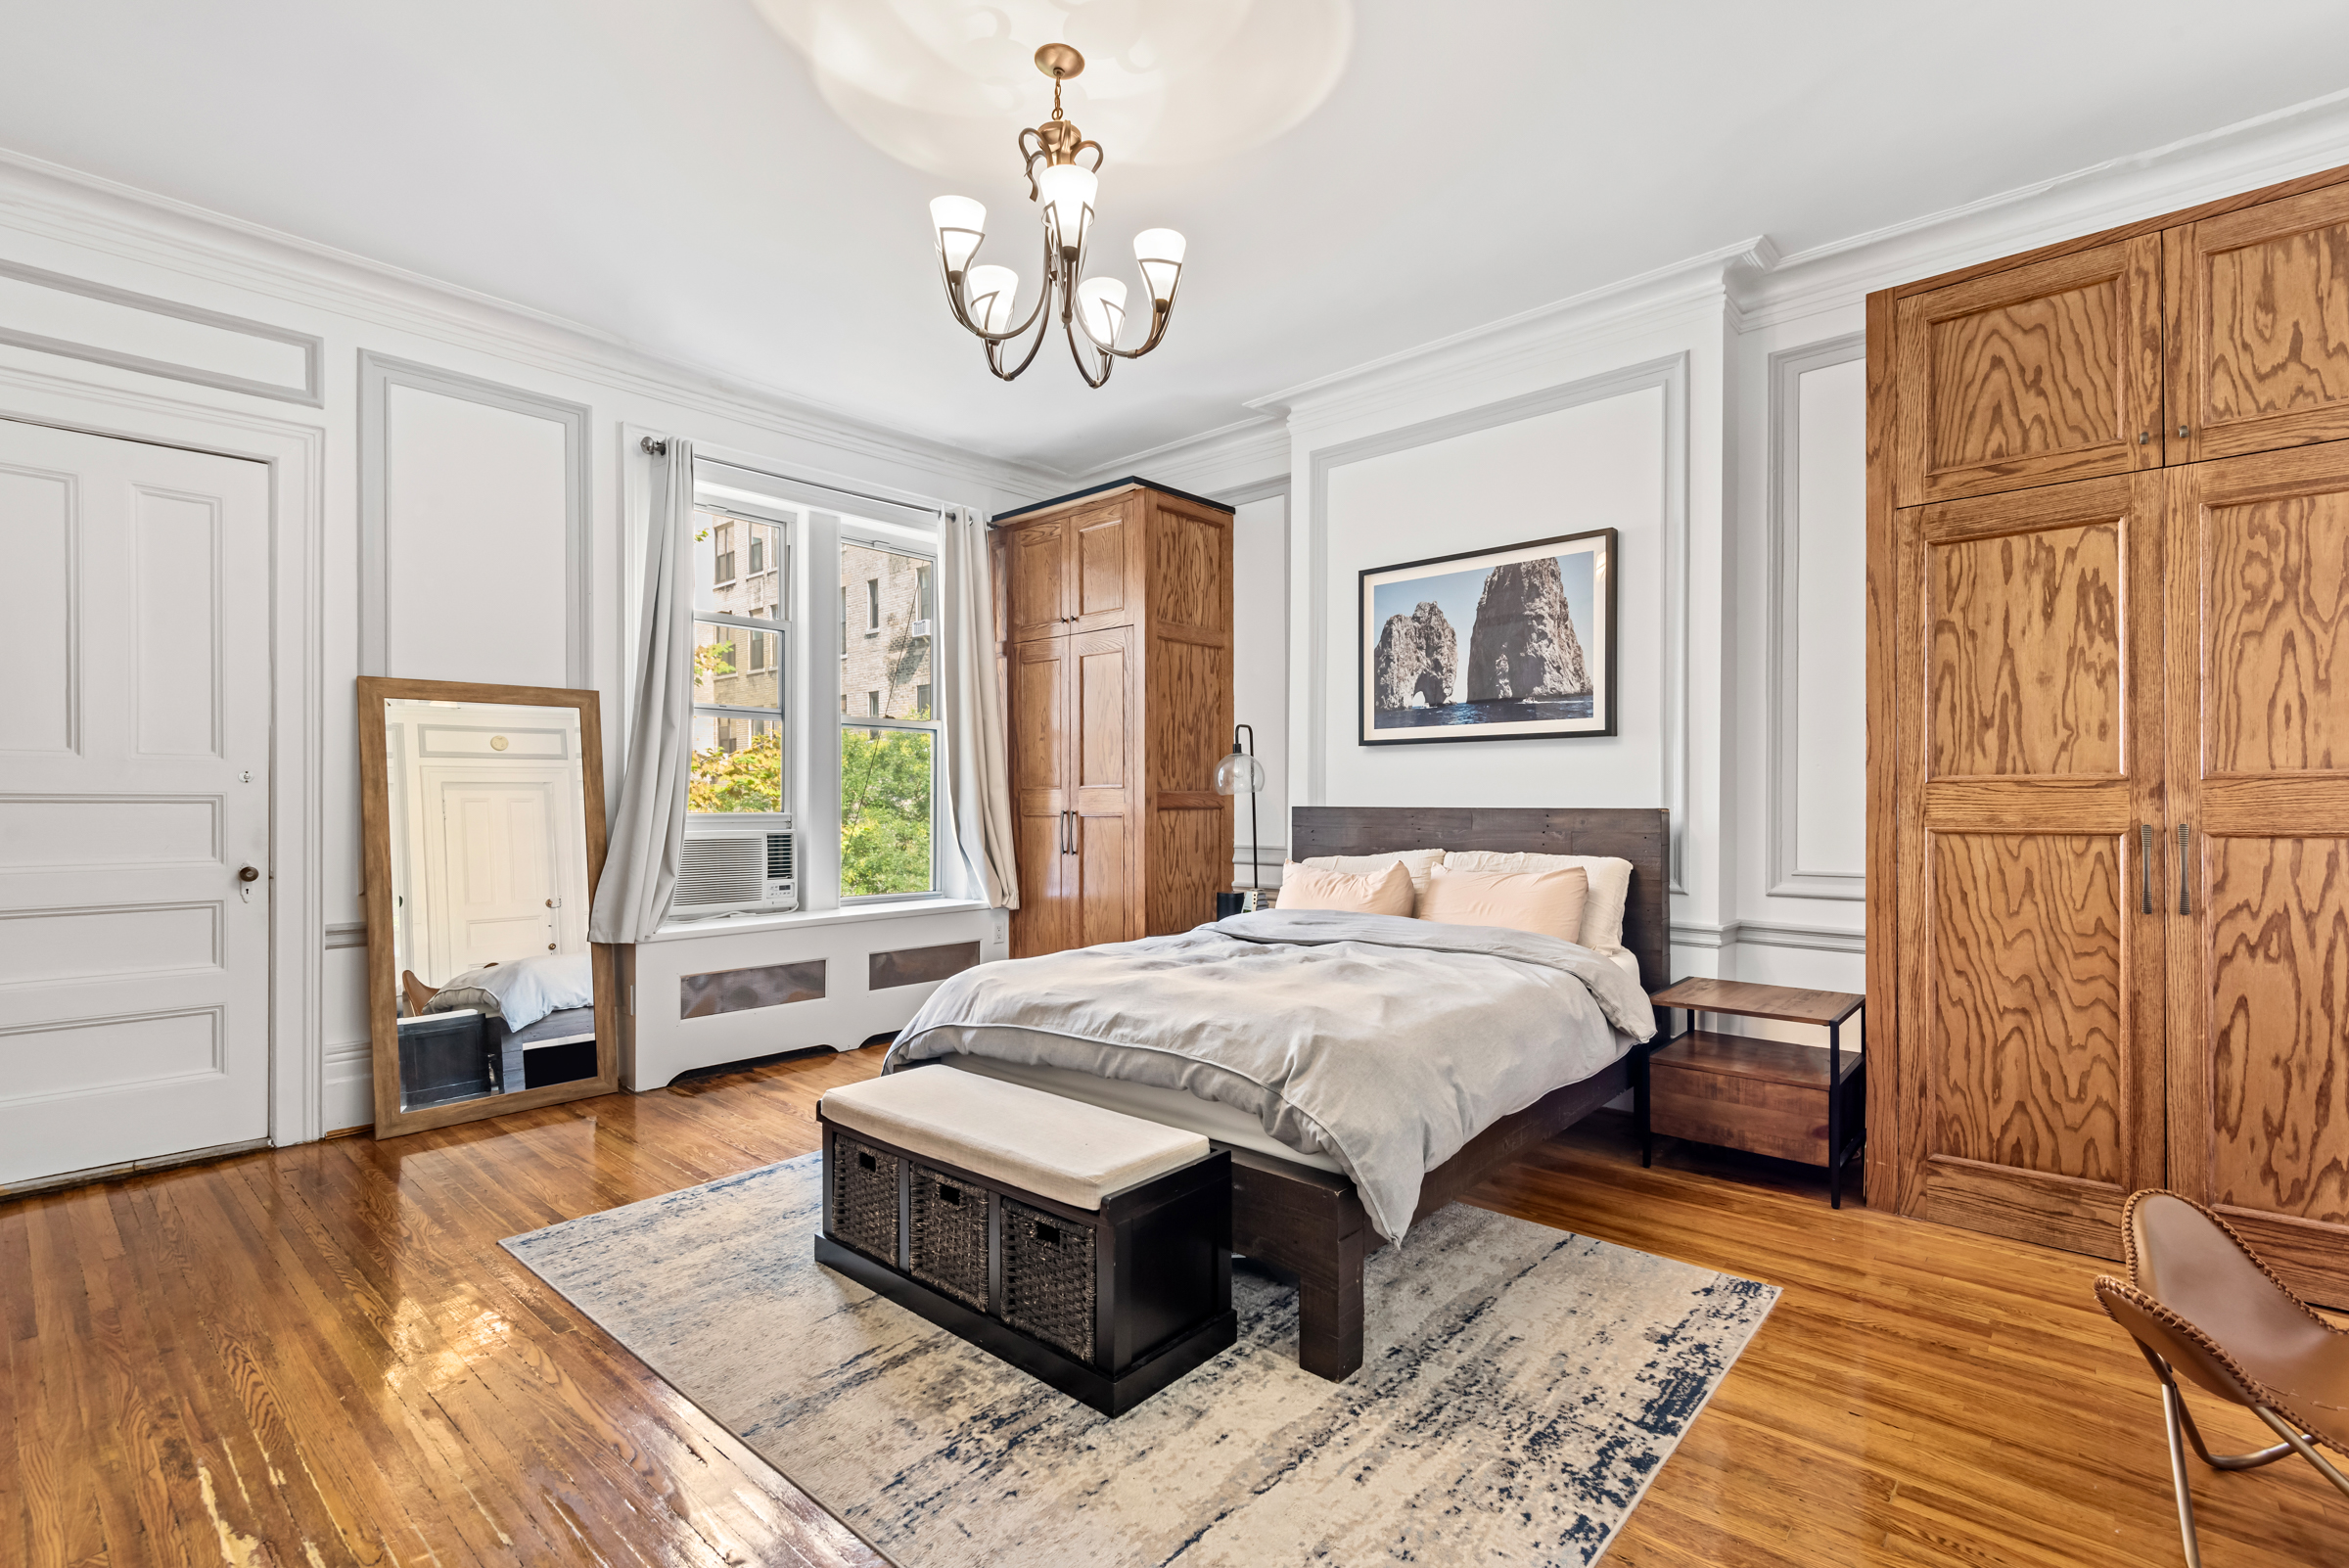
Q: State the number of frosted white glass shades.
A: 5